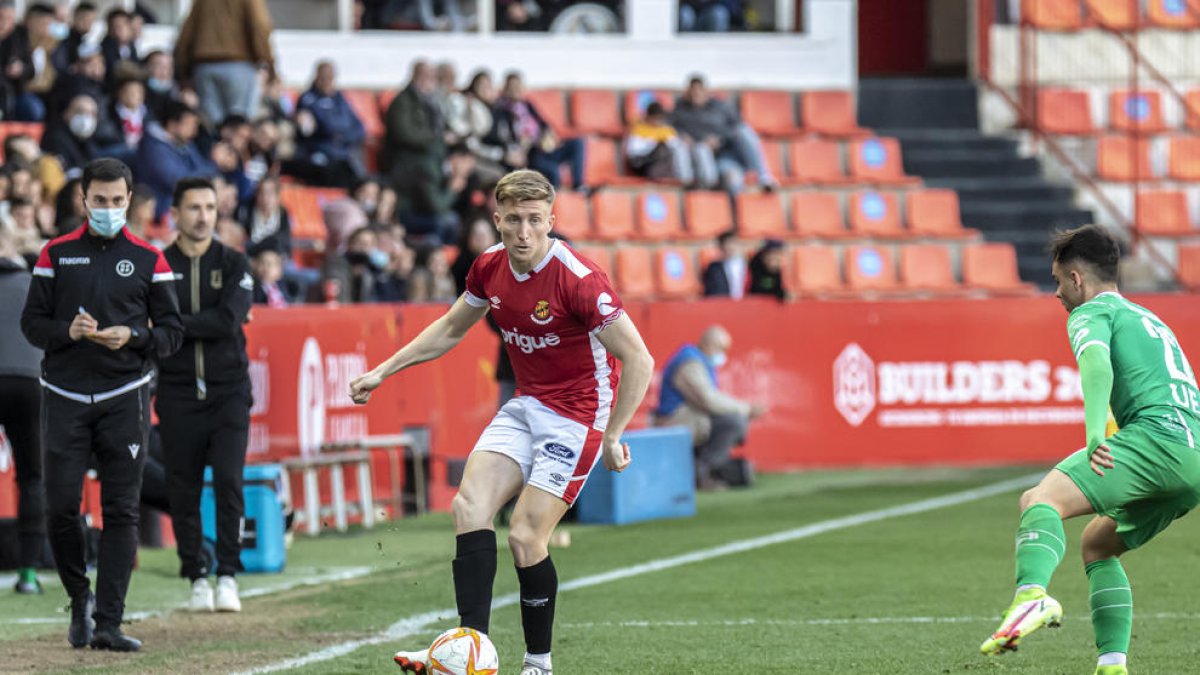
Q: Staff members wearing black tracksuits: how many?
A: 2